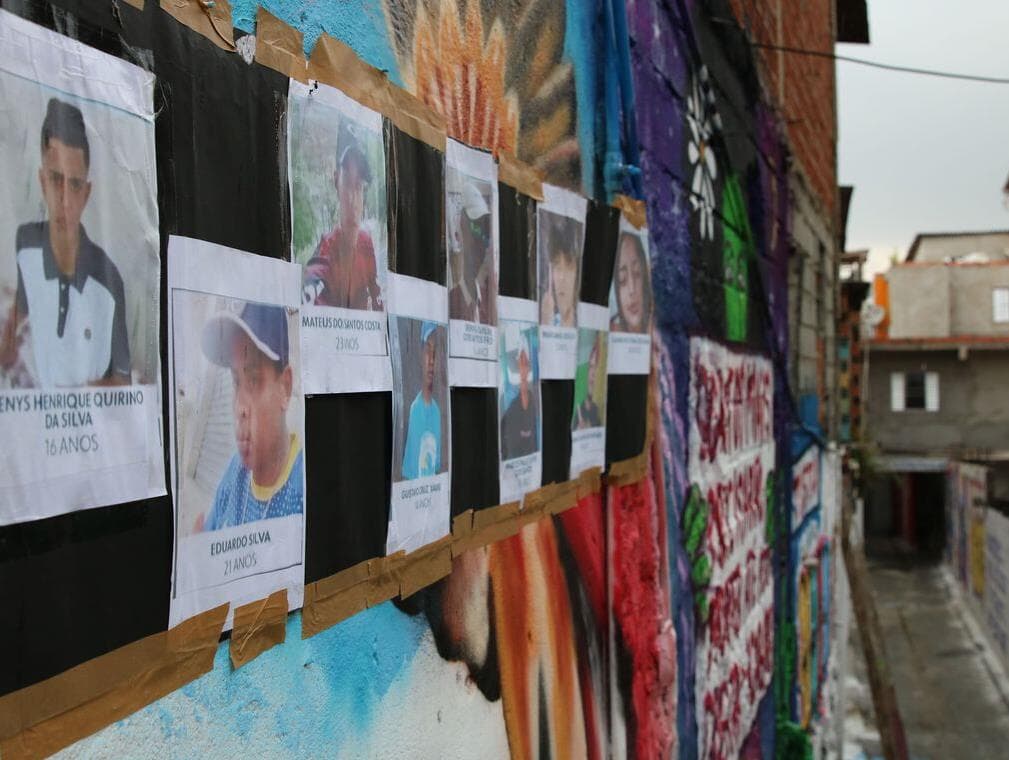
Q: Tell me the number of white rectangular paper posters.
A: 9